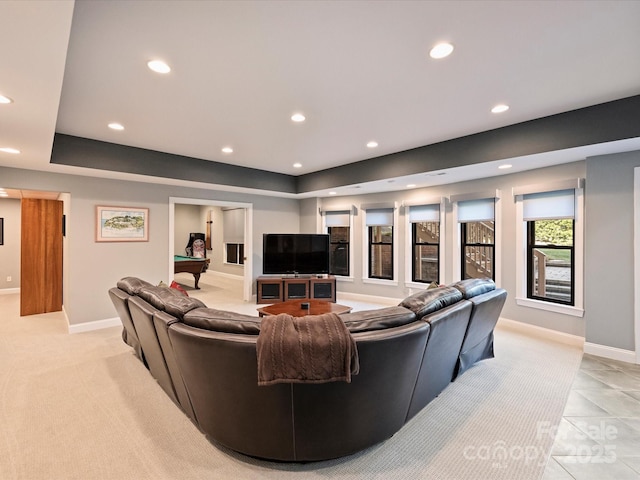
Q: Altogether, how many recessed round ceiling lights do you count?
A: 13